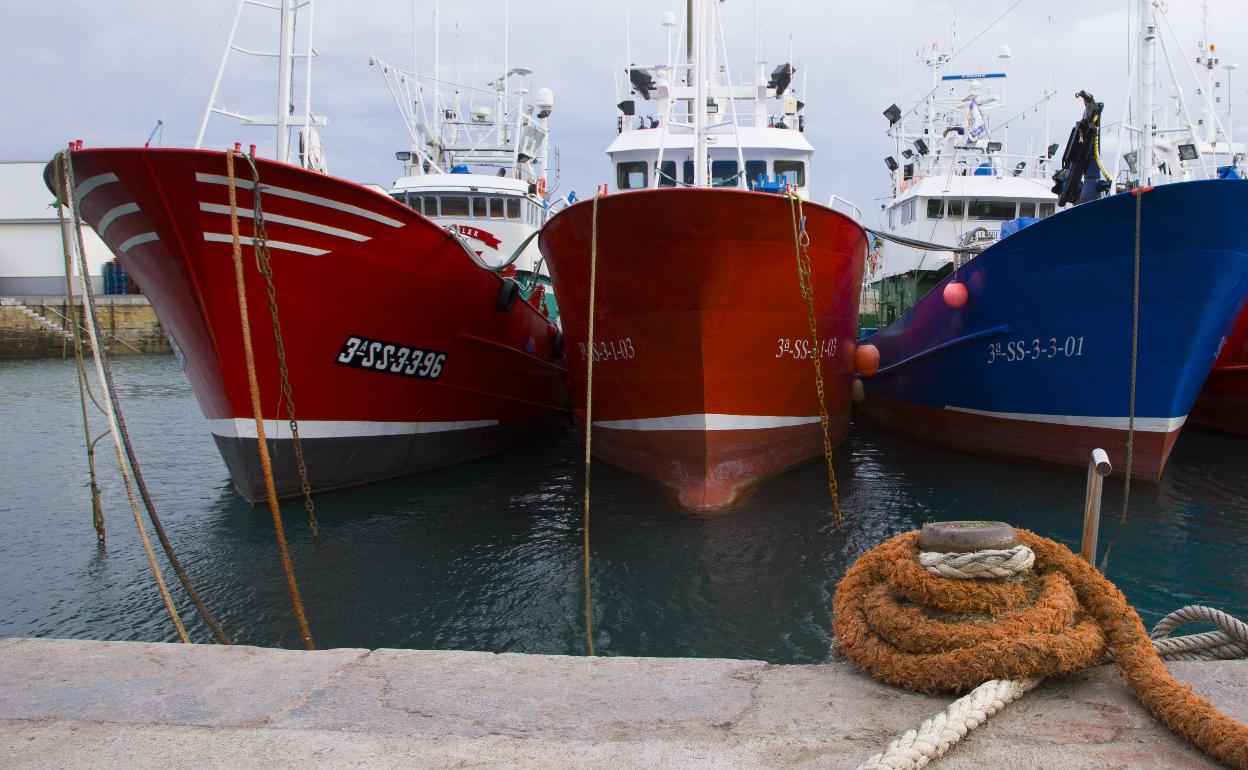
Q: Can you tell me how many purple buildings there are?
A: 0